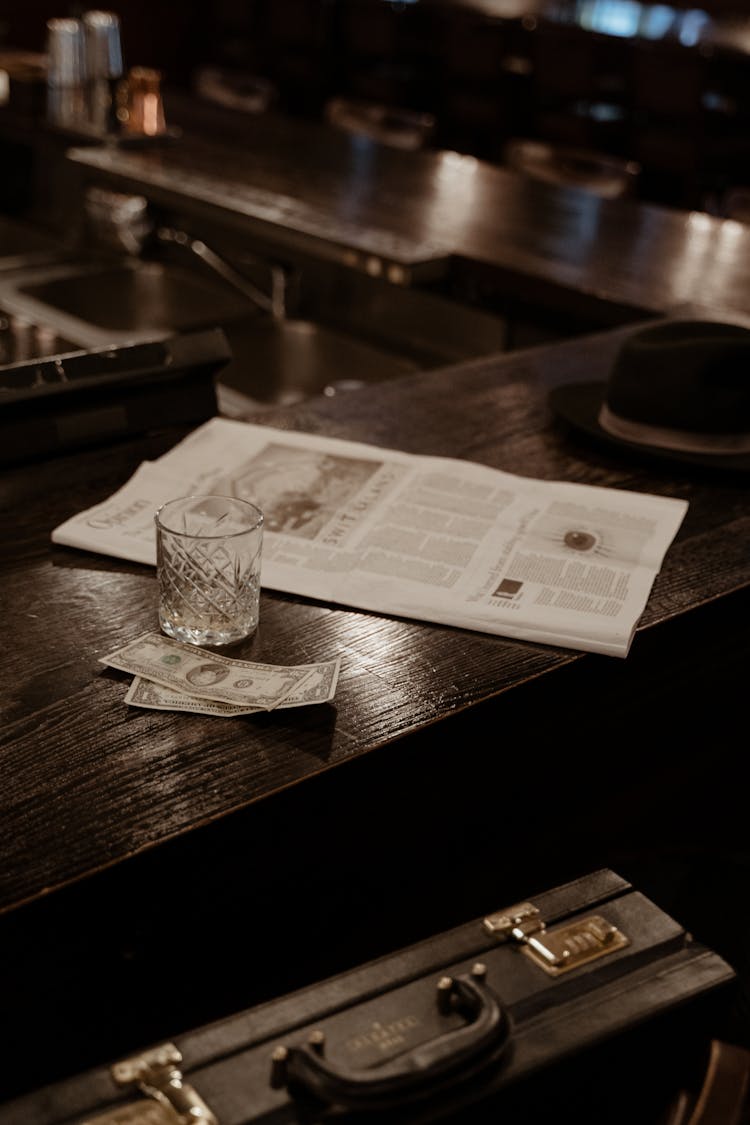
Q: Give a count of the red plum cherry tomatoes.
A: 0